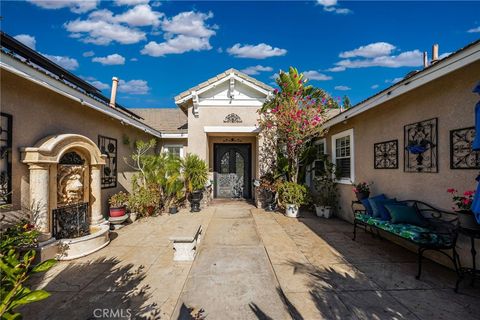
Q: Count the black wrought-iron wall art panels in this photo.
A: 5